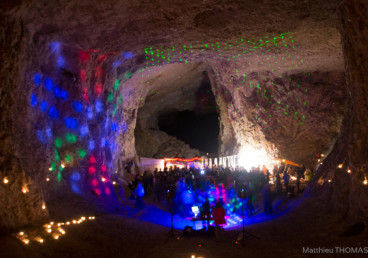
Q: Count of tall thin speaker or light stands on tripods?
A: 2